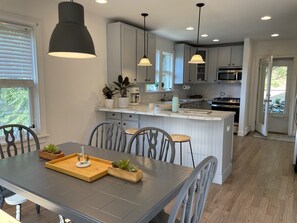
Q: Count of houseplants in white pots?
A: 2